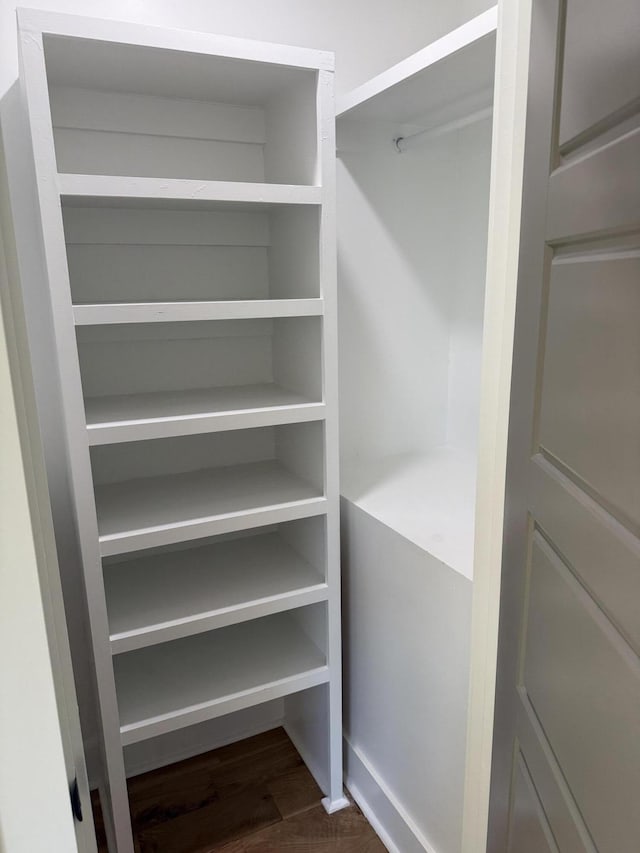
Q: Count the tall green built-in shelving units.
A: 0